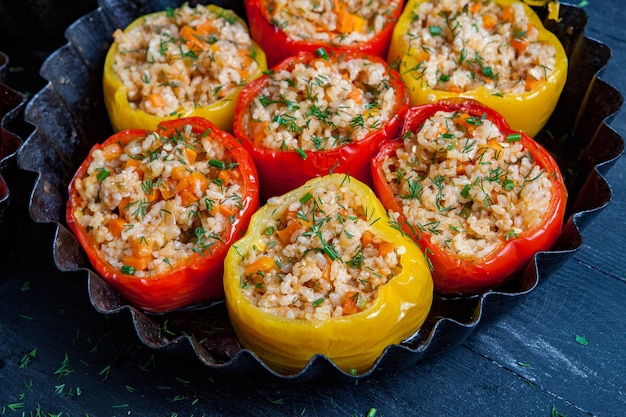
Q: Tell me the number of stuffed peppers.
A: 7